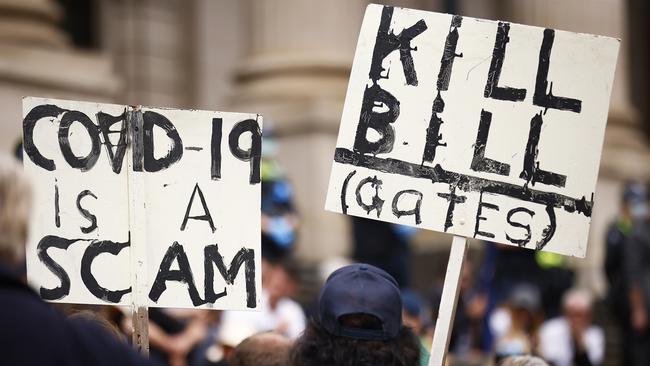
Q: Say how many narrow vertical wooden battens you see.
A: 2